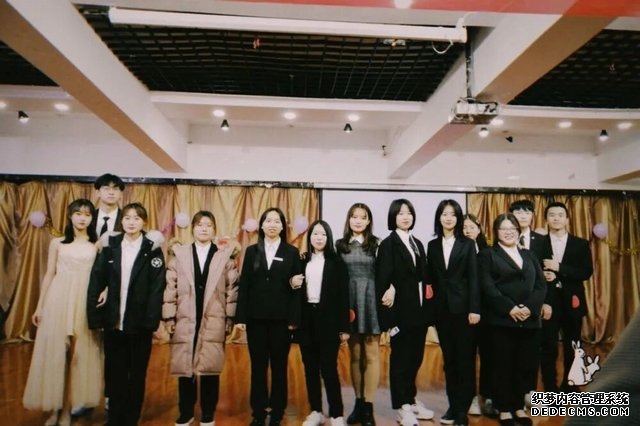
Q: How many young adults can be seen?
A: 13